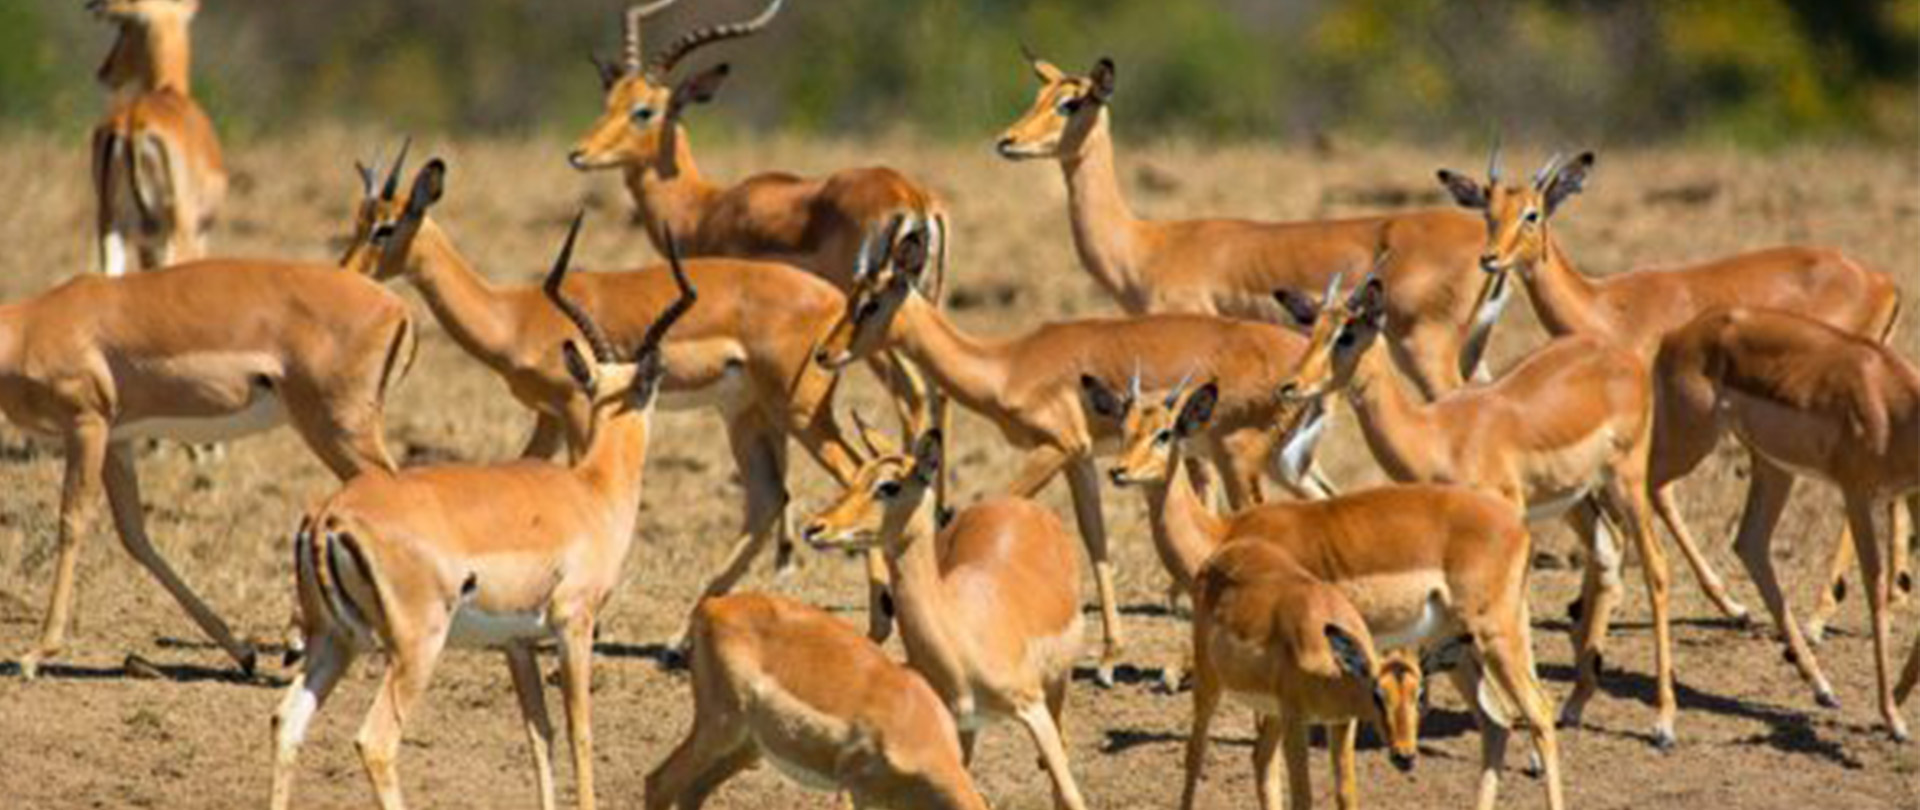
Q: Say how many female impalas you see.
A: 3